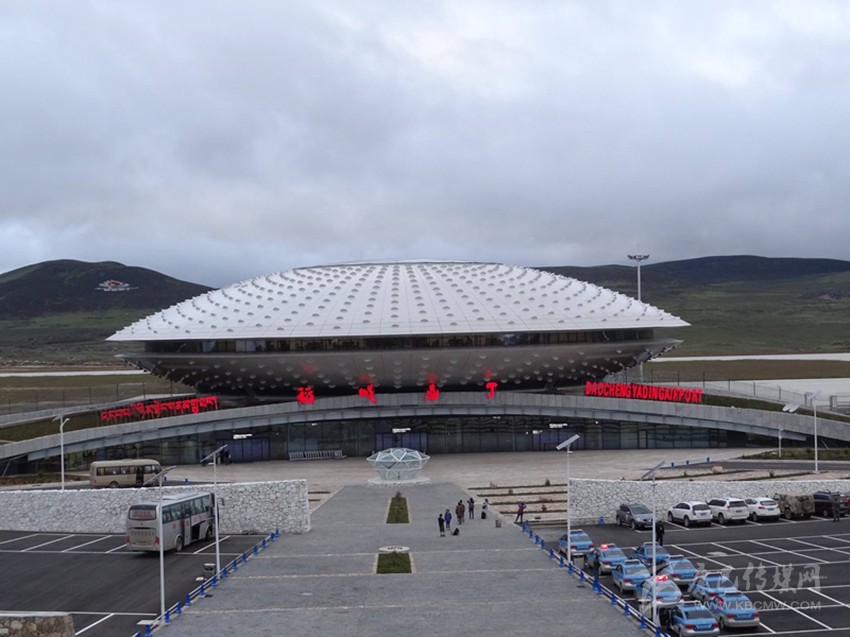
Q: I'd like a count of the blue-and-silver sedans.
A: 9